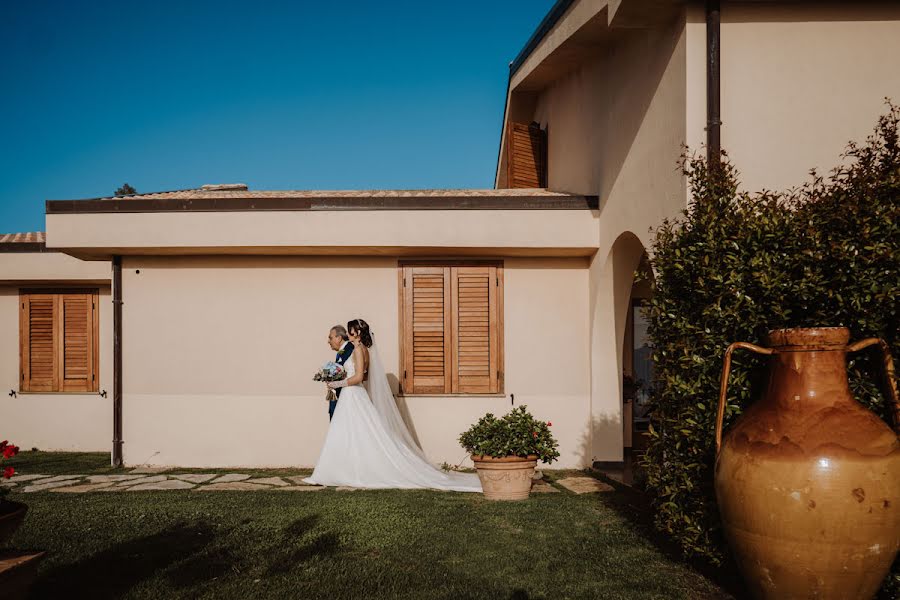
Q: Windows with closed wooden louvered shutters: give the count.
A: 2